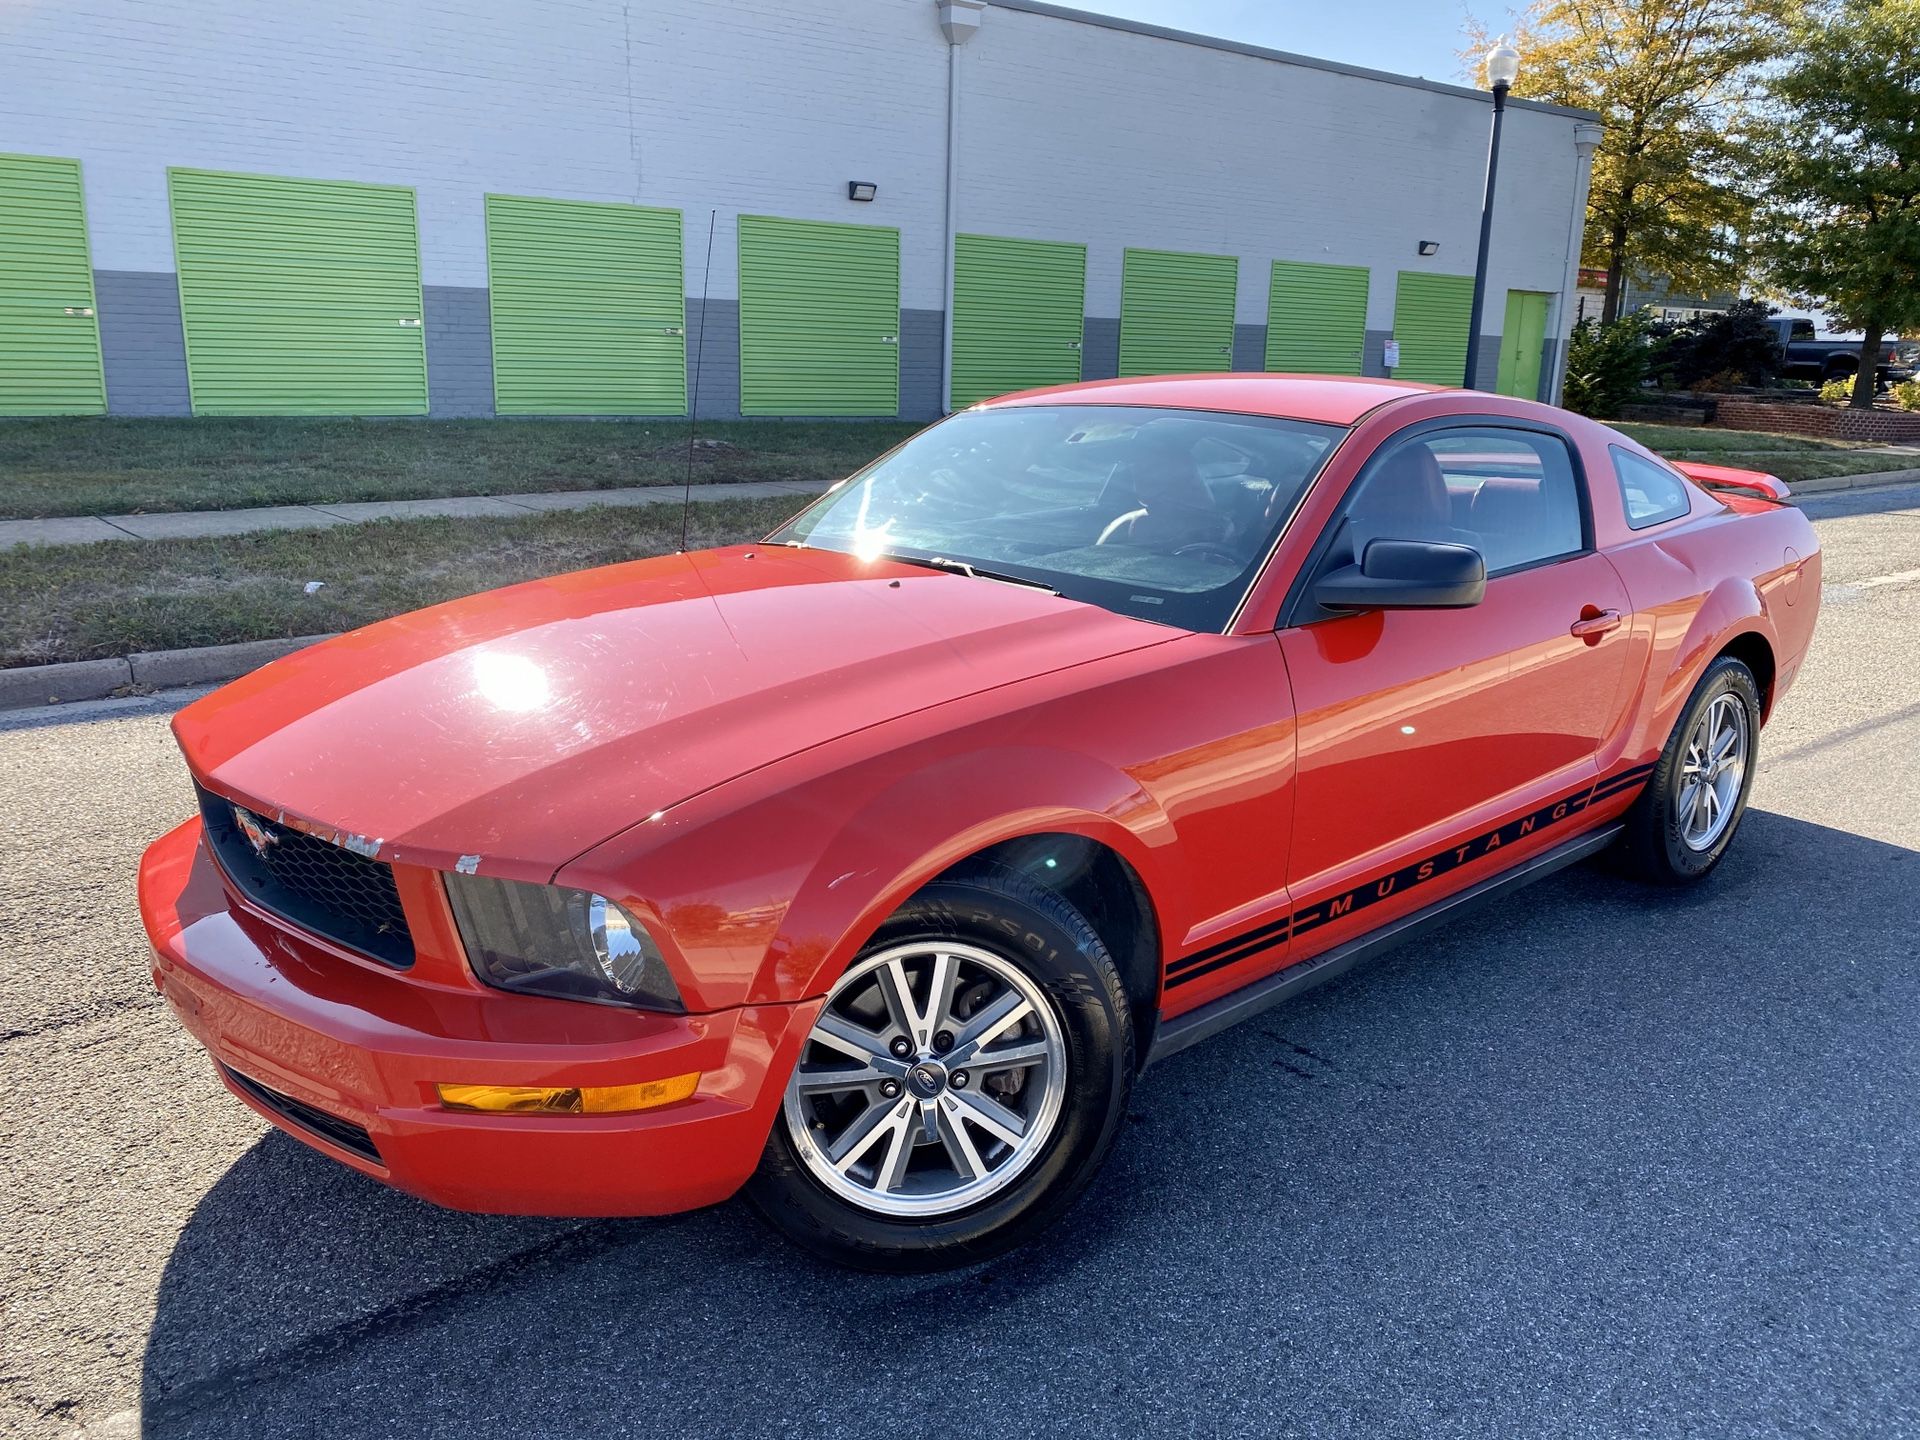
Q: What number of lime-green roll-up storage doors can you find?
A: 8